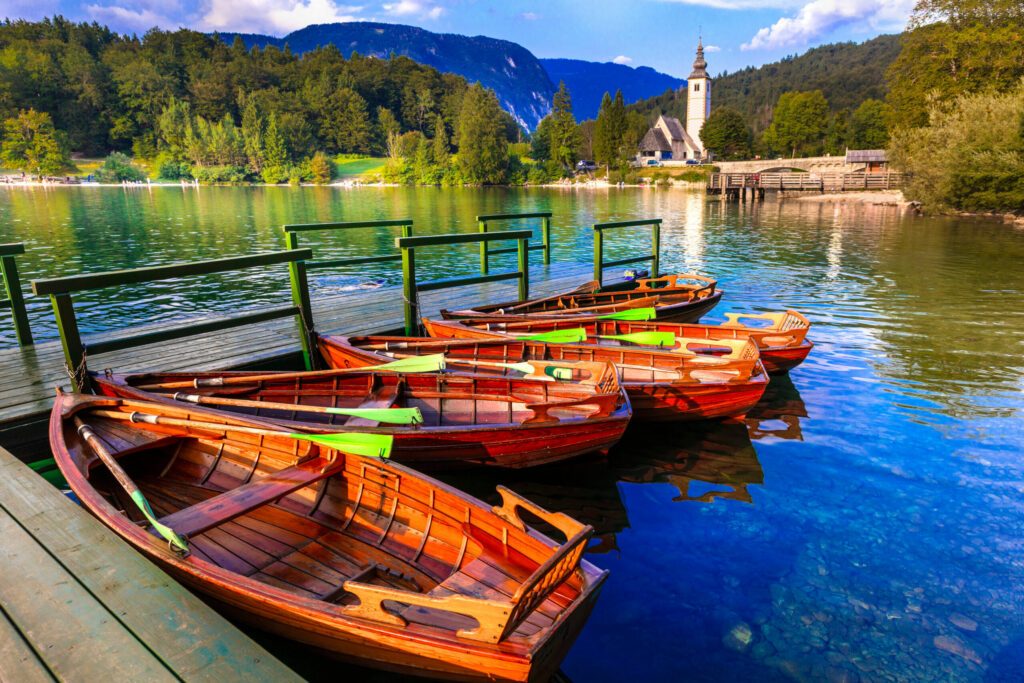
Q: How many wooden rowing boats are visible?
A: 5